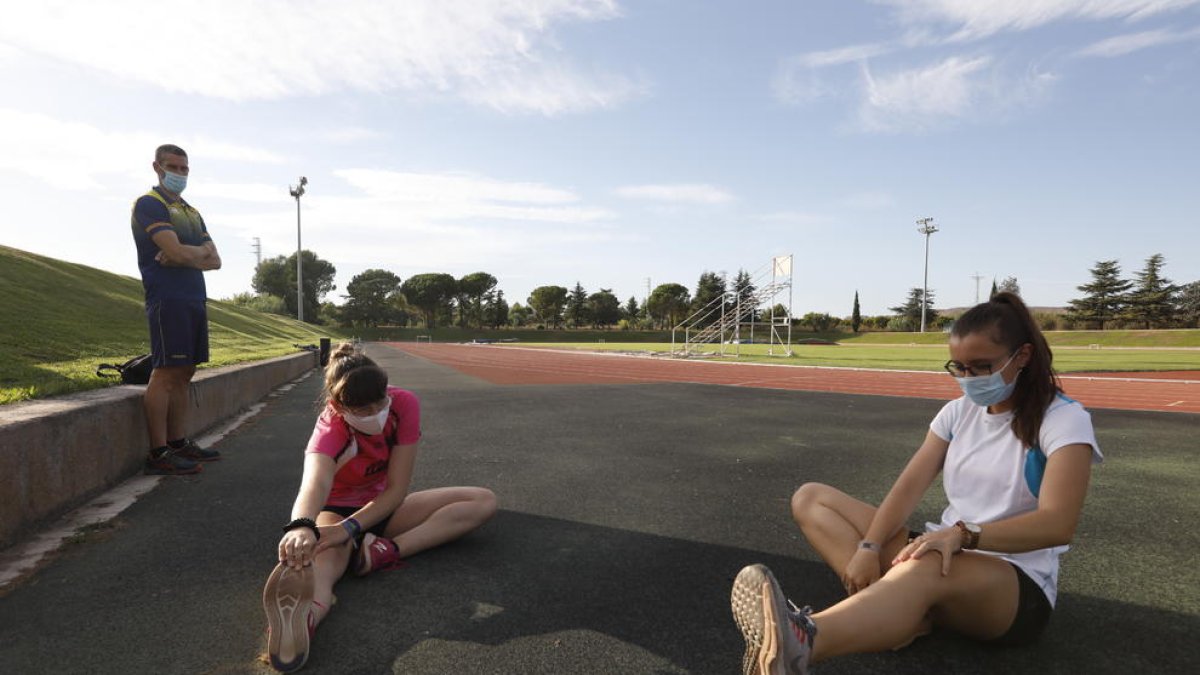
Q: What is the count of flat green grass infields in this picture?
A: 1